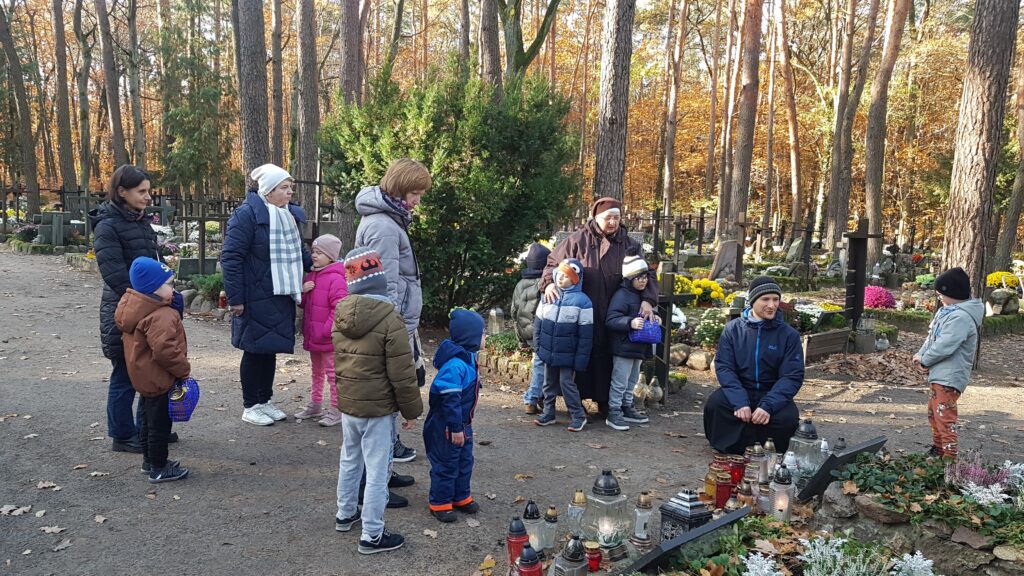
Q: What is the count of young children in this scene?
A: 8